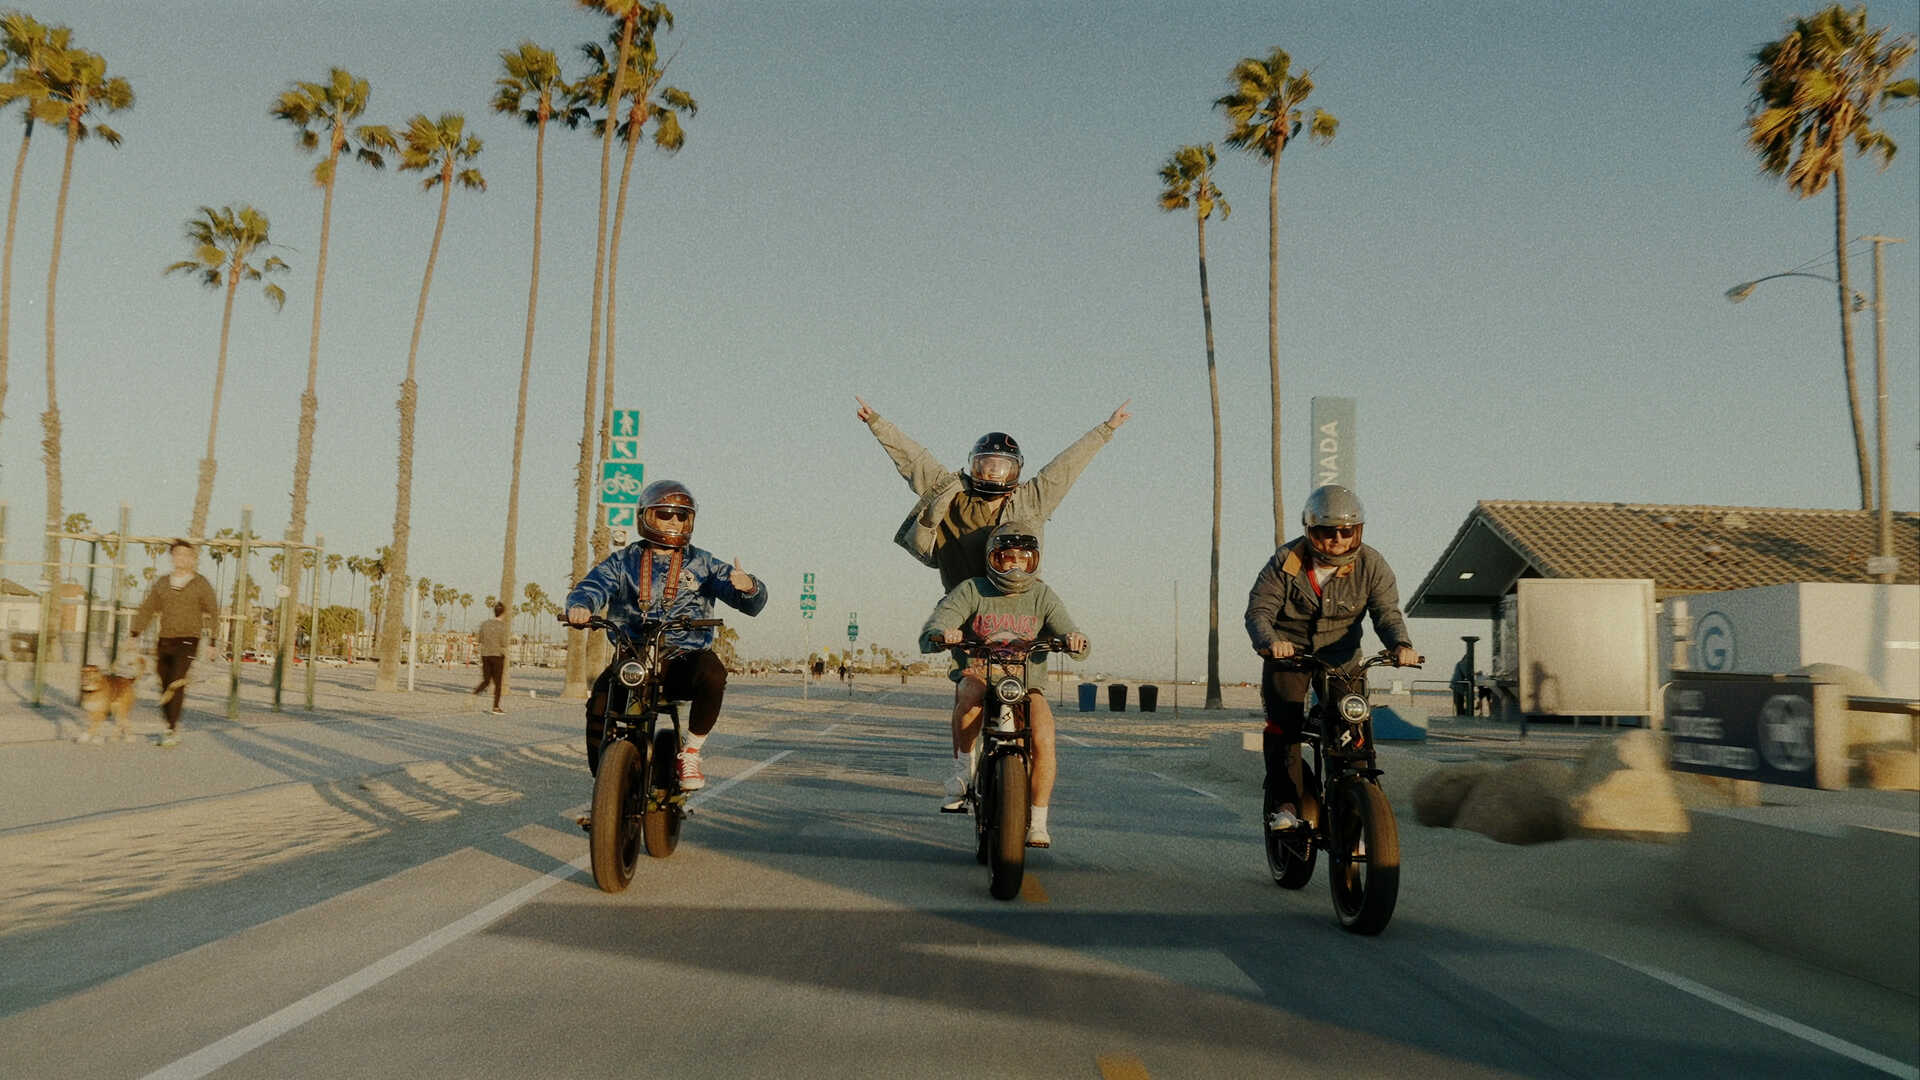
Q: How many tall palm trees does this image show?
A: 11